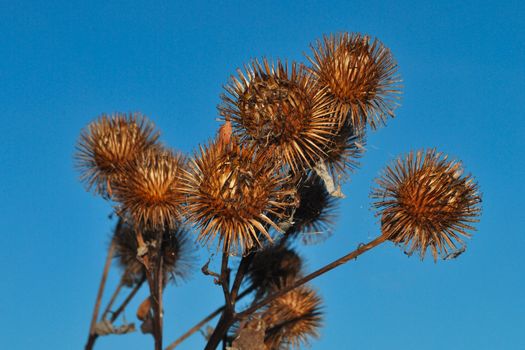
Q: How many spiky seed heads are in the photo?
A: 11